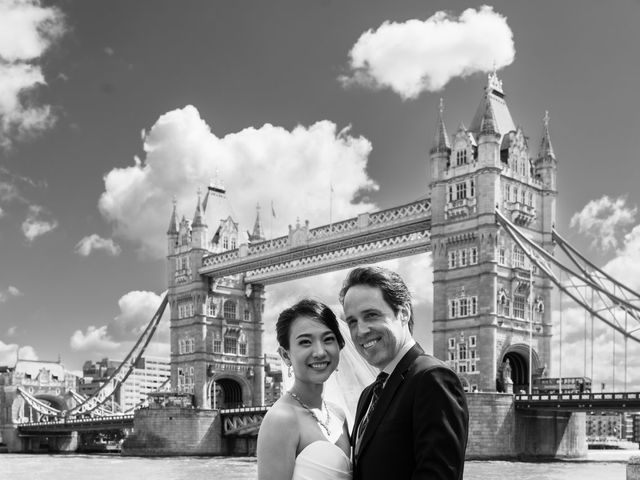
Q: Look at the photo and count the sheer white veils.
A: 1